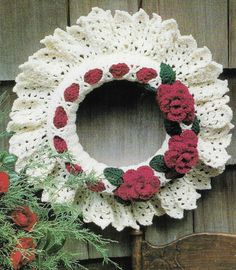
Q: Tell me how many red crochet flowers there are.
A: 3